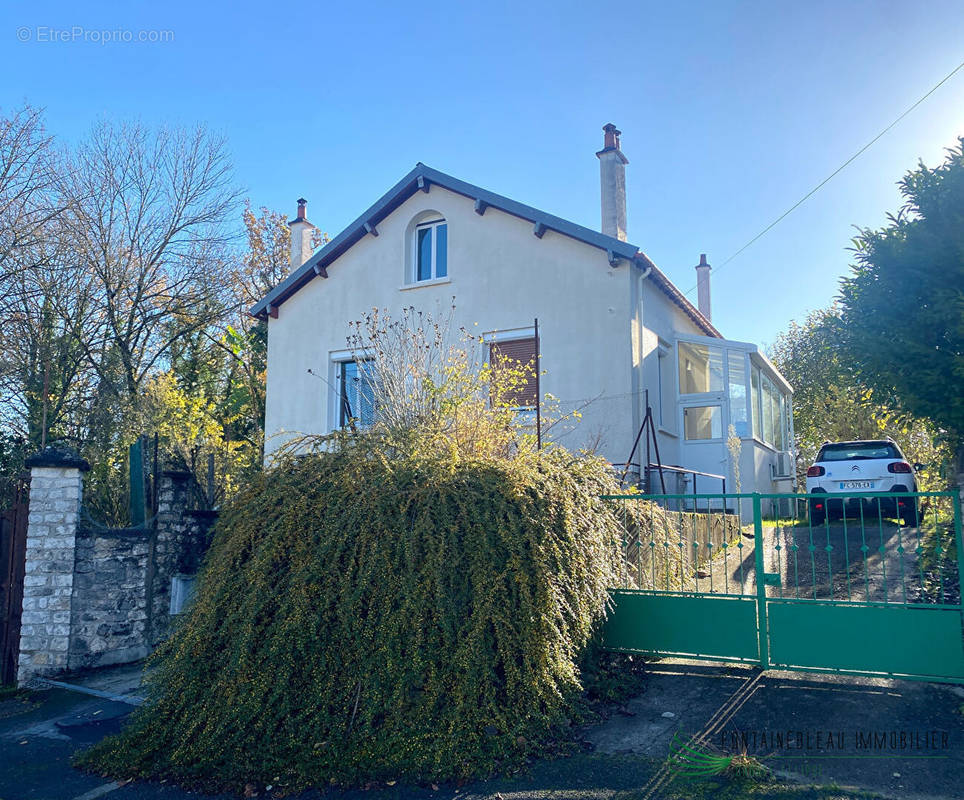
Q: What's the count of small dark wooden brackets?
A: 7